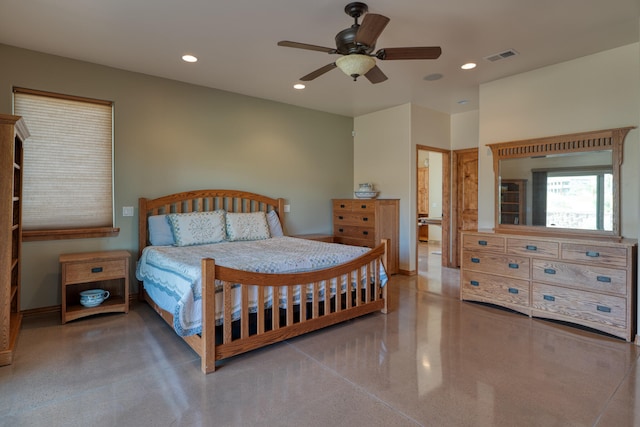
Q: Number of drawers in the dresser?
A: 7